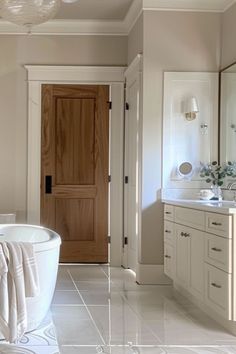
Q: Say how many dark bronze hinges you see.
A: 6